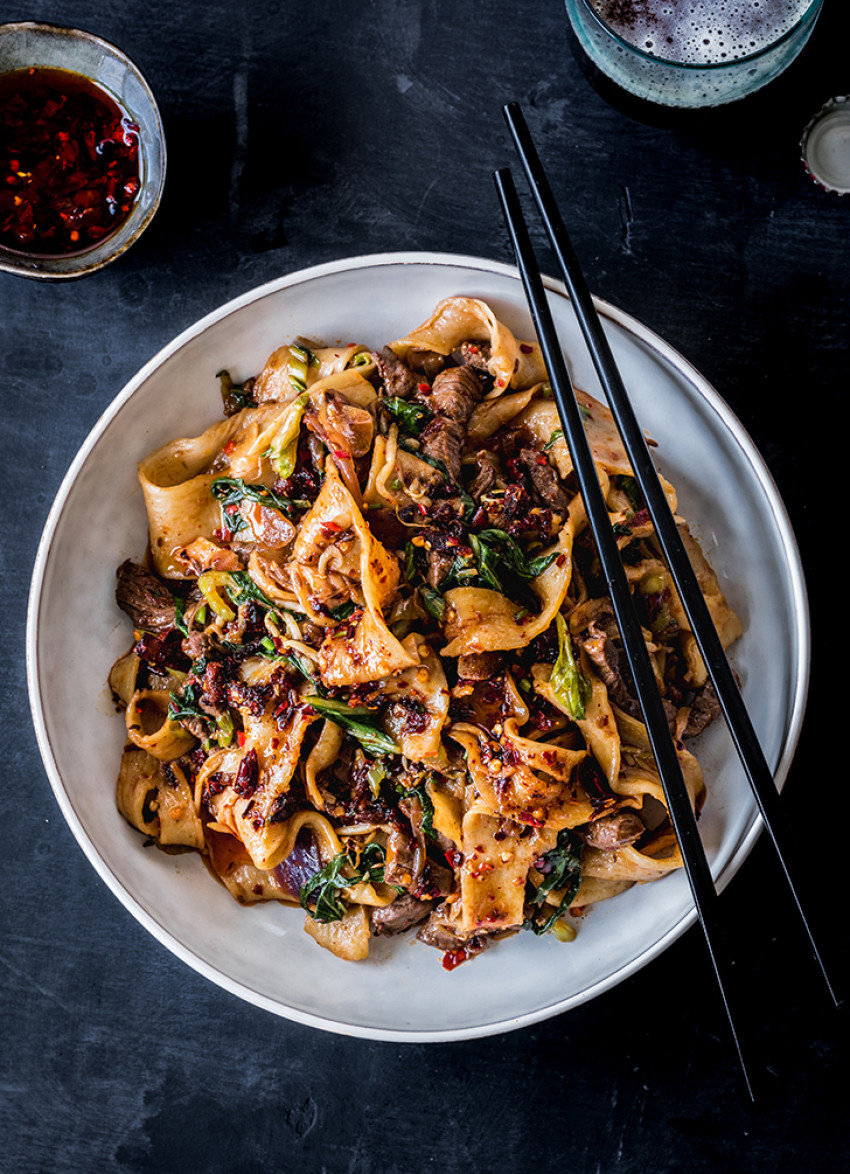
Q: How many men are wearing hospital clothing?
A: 0